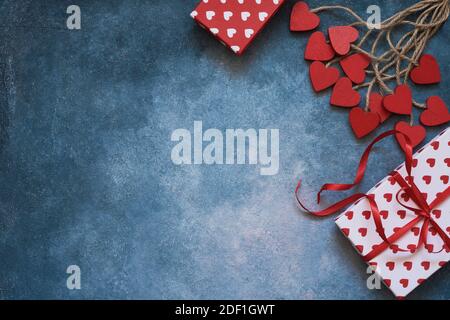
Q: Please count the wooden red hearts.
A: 12